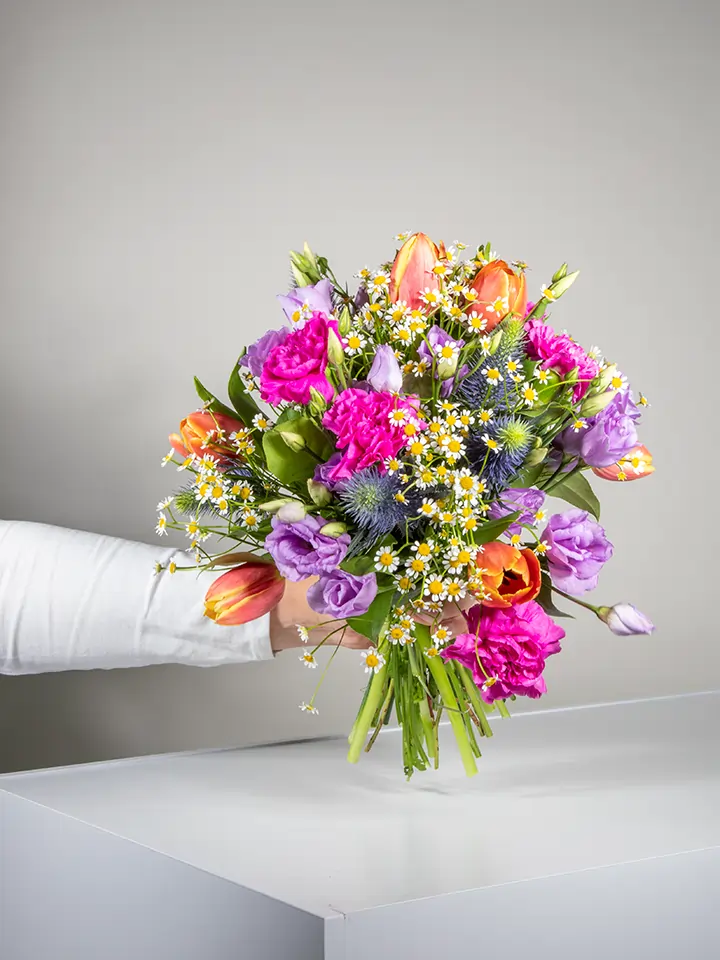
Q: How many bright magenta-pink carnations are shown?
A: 4